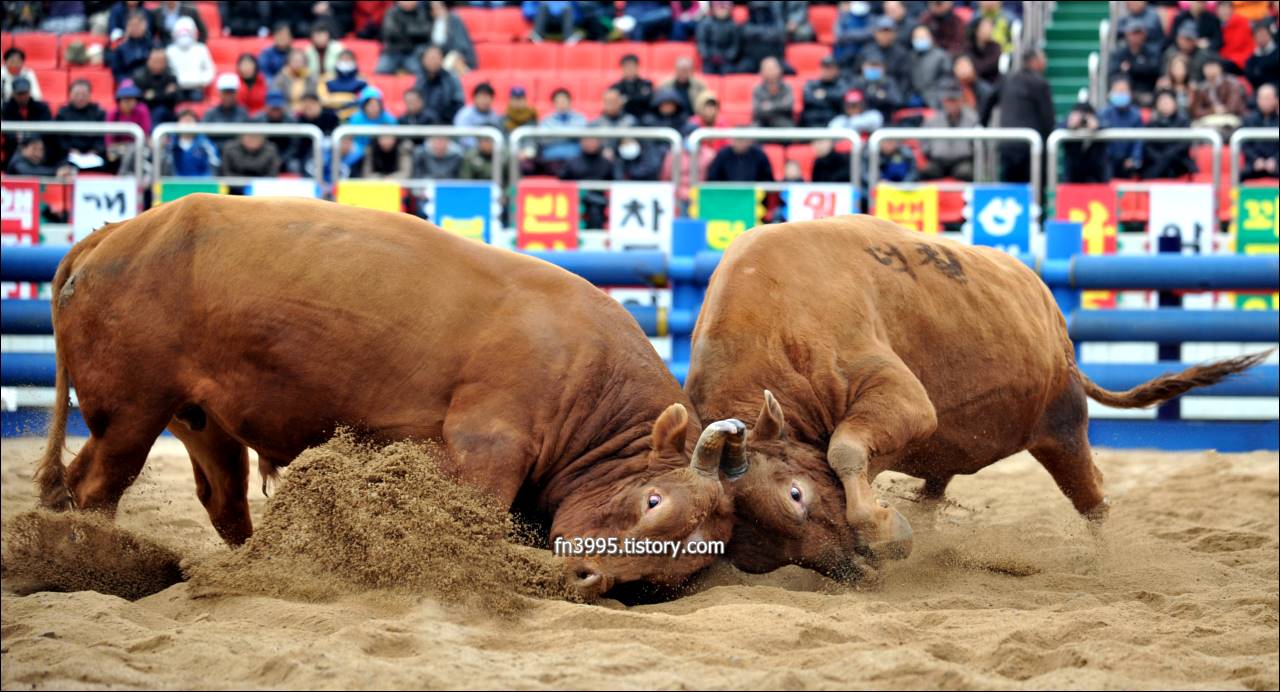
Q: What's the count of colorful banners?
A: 15